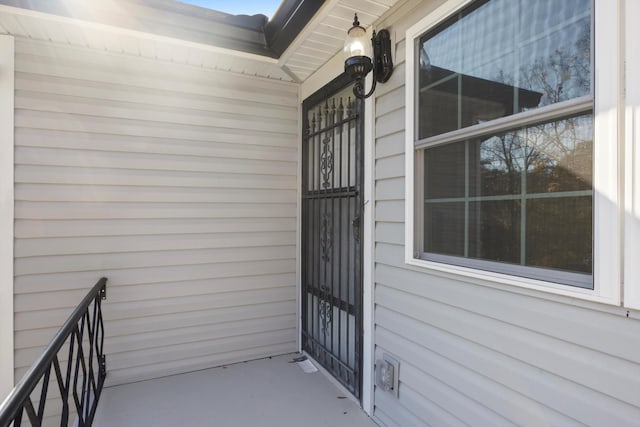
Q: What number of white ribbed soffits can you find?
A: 2